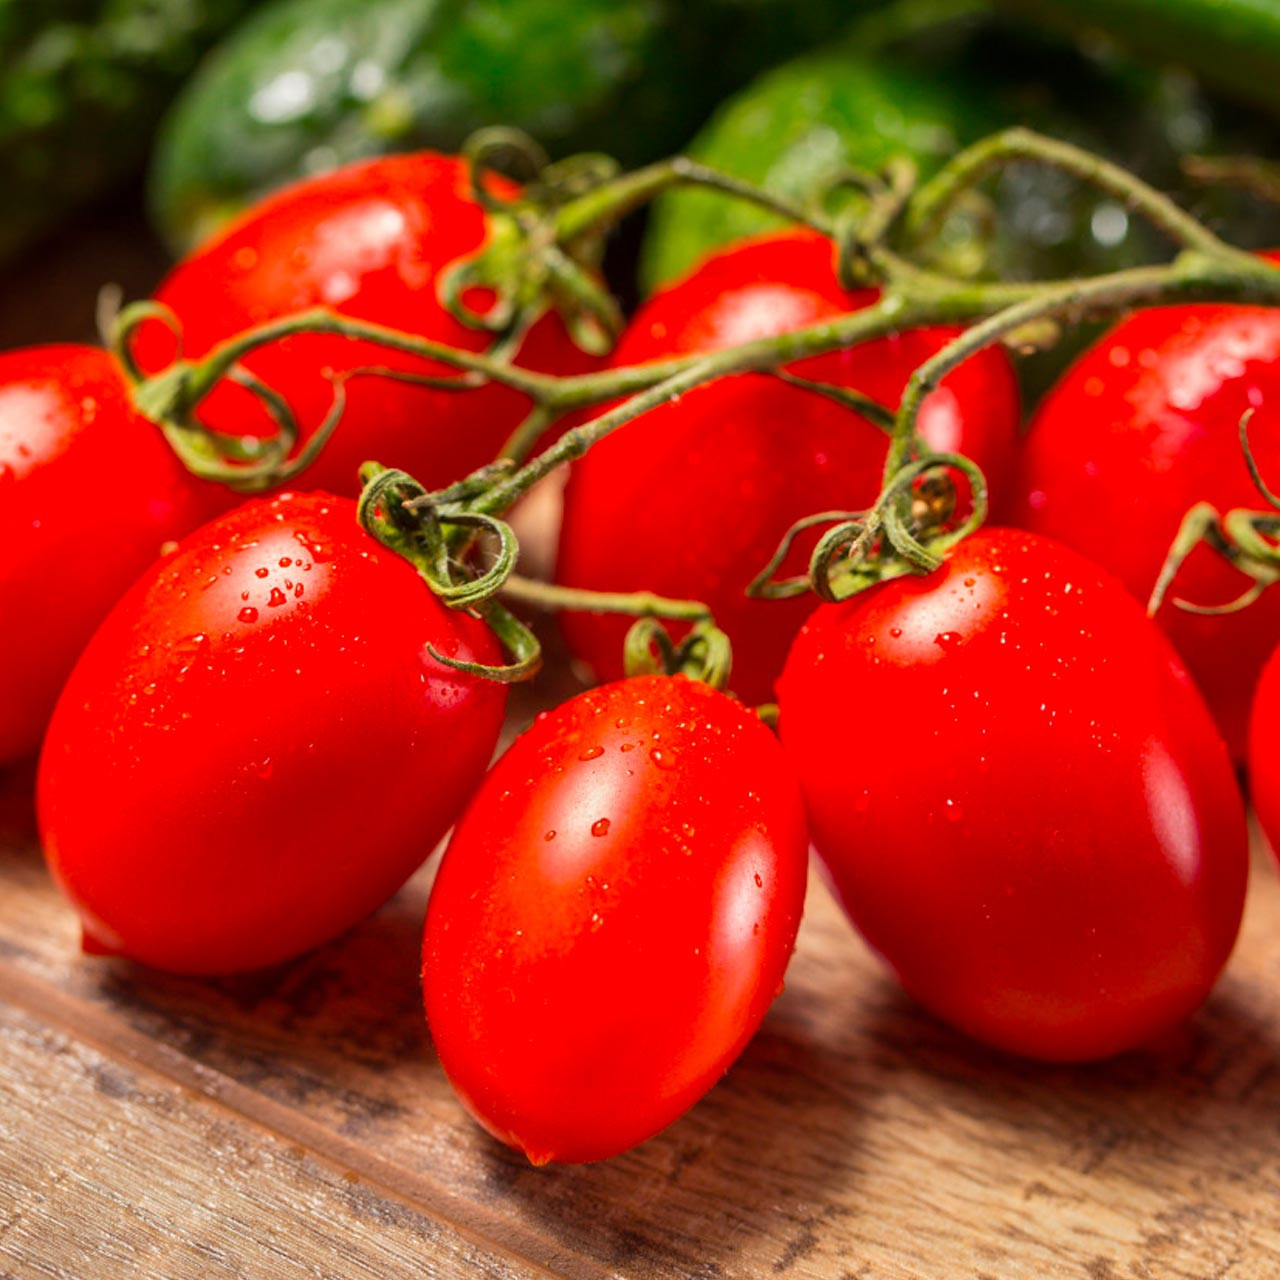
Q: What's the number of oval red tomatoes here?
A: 8